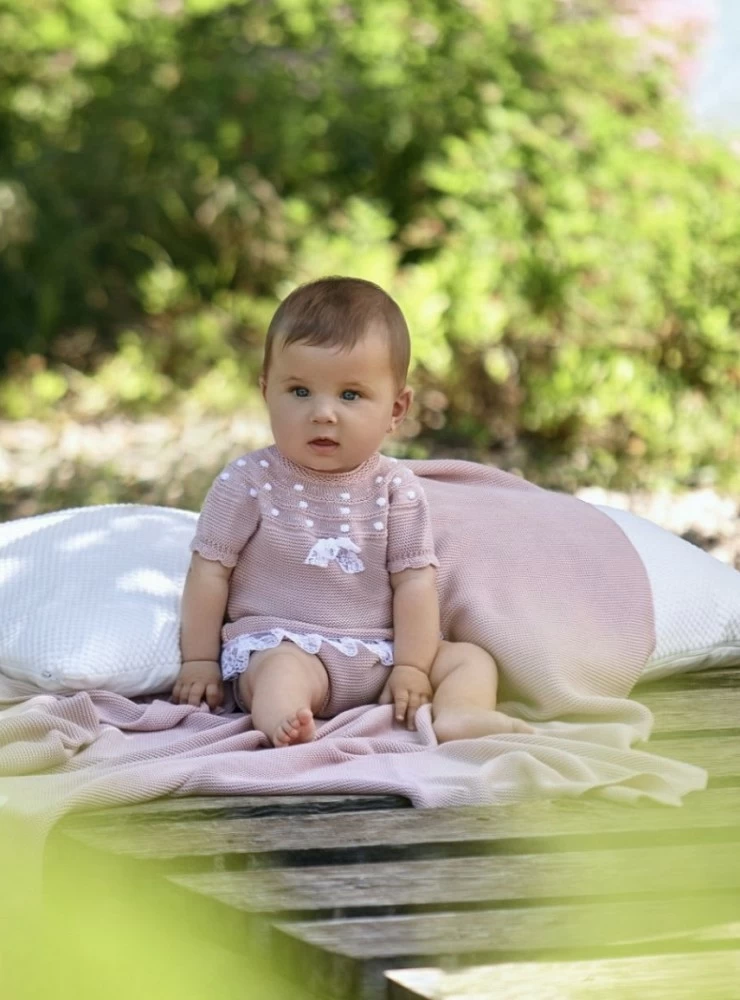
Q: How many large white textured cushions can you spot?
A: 2